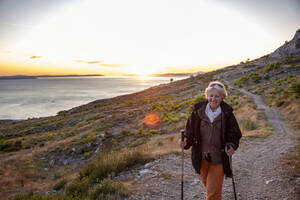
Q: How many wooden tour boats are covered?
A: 0